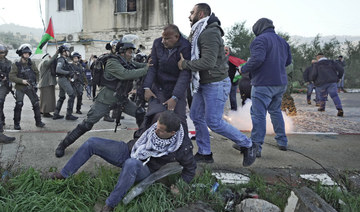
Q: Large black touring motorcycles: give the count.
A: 0